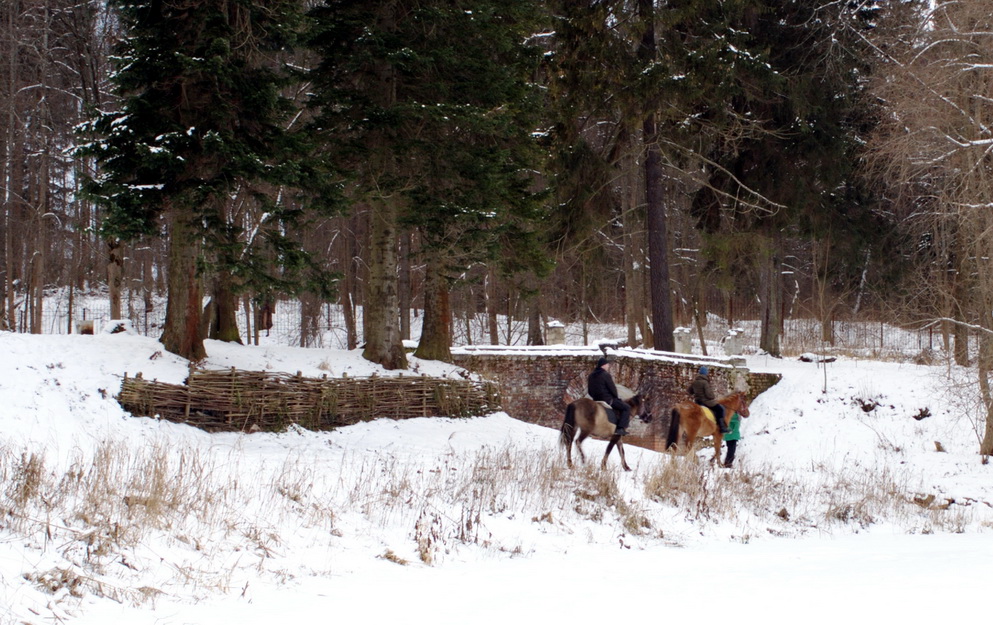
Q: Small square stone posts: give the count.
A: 3